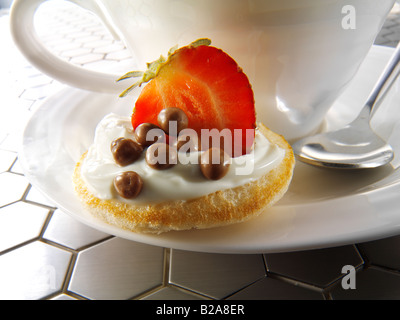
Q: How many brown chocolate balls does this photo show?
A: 7